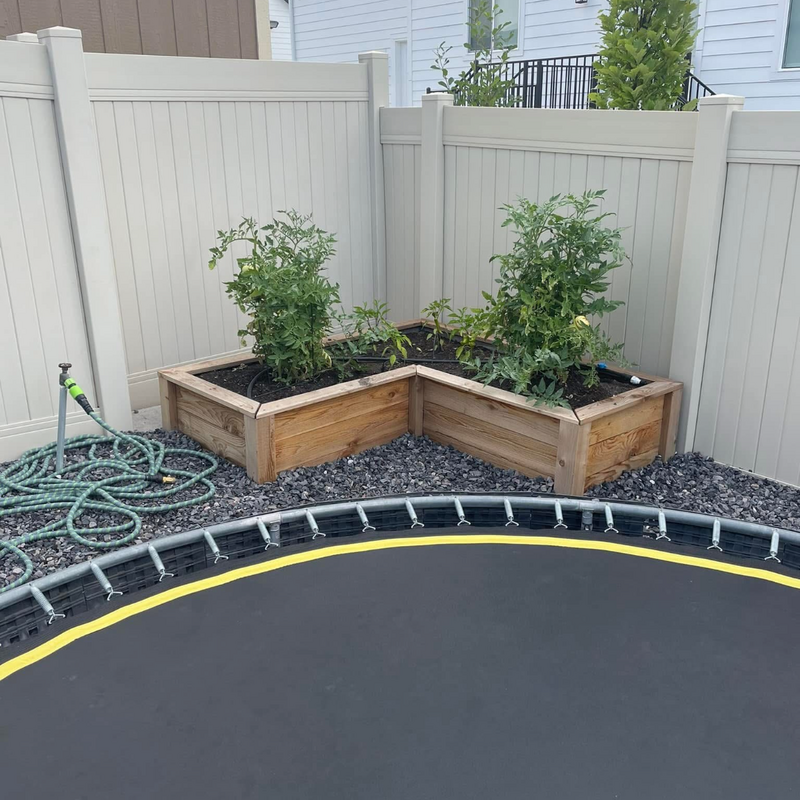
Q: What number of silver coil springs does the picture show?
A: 15